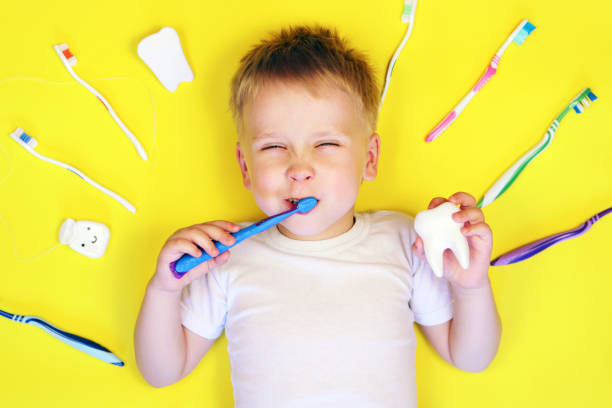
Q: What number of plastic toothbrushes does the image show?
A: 8